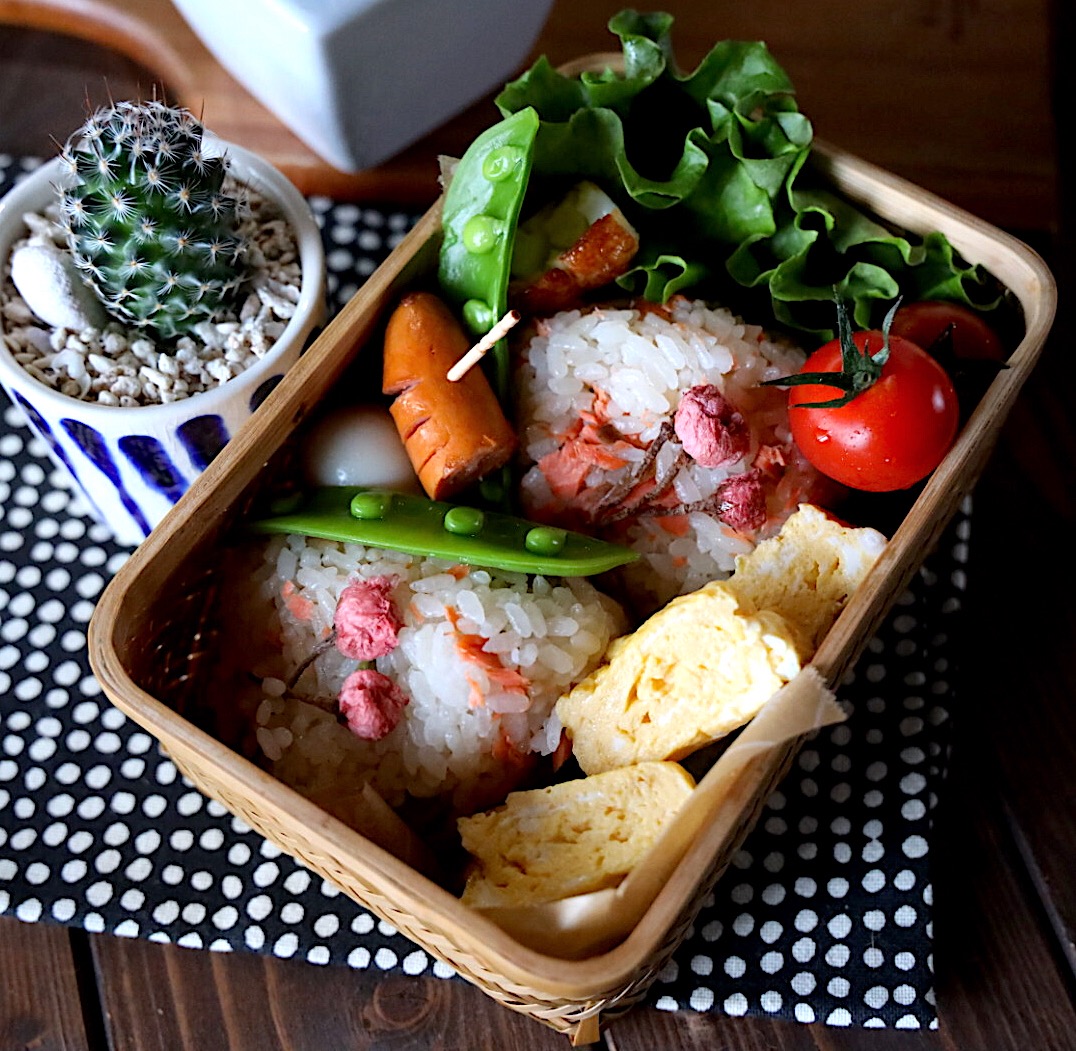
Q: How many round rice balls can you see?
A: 2